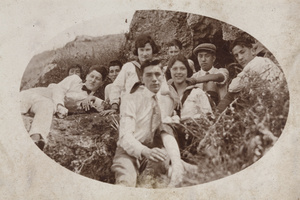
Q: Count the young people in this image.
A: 9